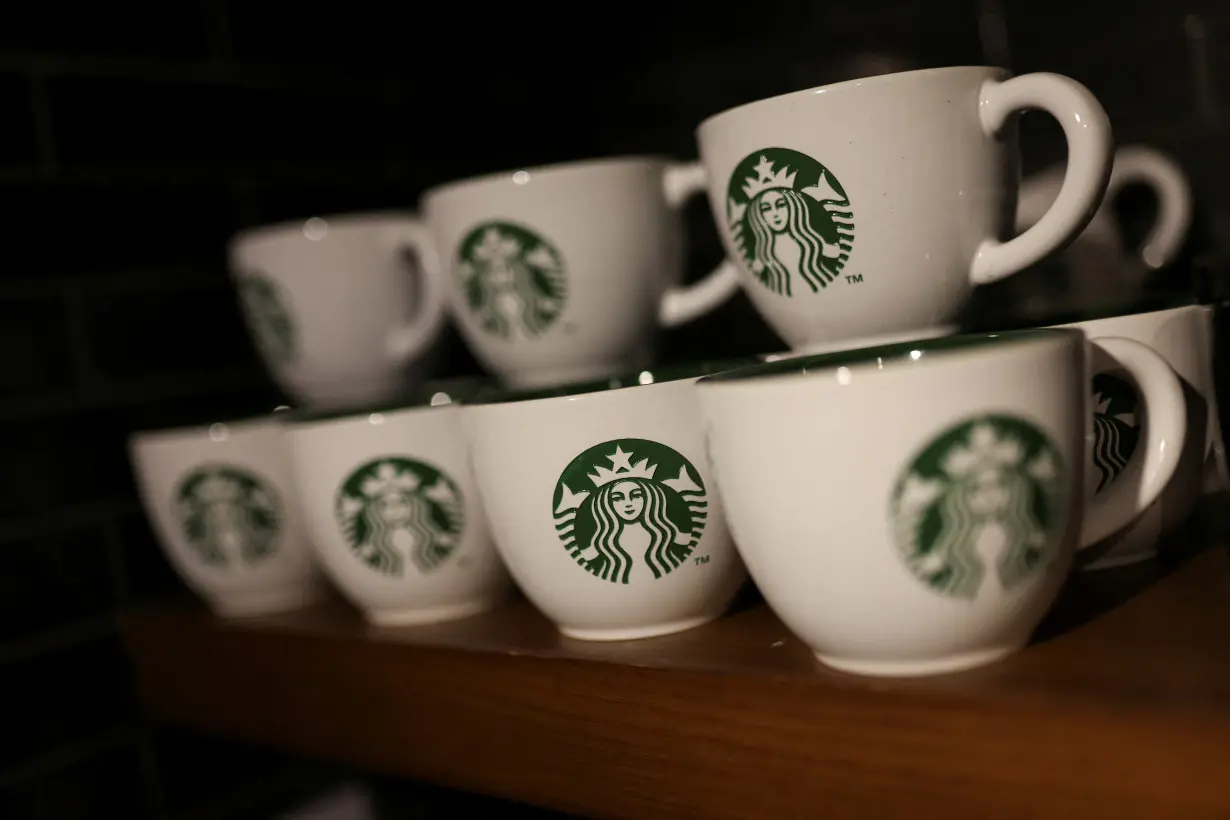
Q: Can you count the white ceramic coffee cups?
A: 9